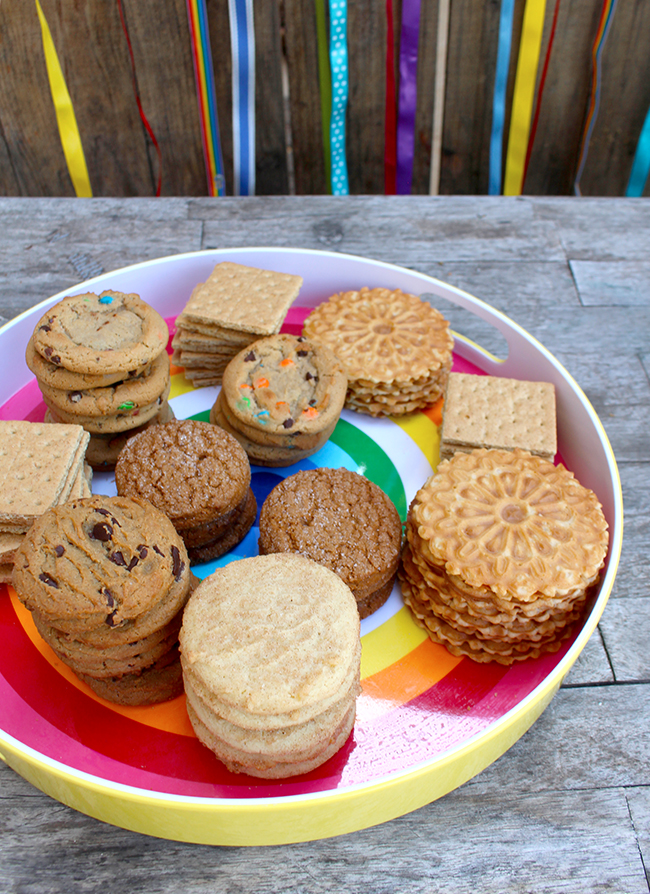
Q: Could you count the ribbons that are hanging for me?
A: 14